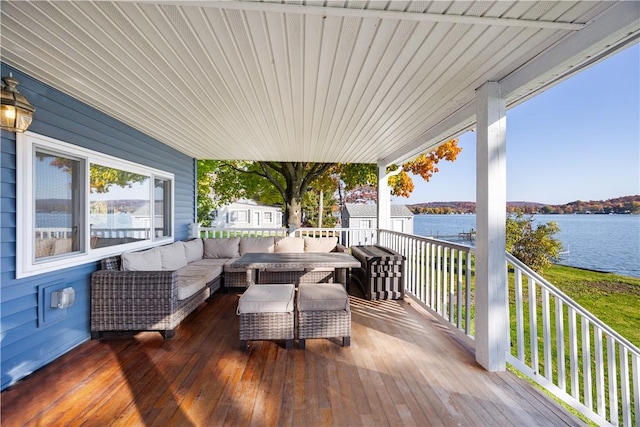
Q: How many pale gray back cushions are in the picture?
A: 7